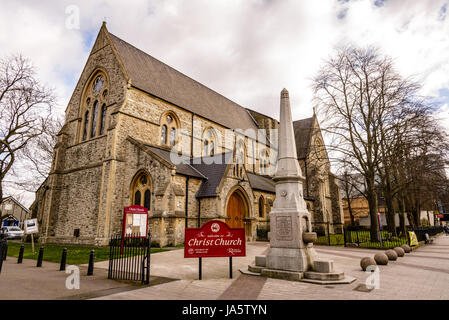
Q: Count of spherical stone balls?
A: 5